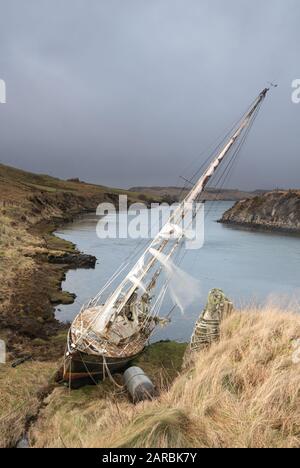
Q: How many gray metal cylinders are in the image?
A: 1